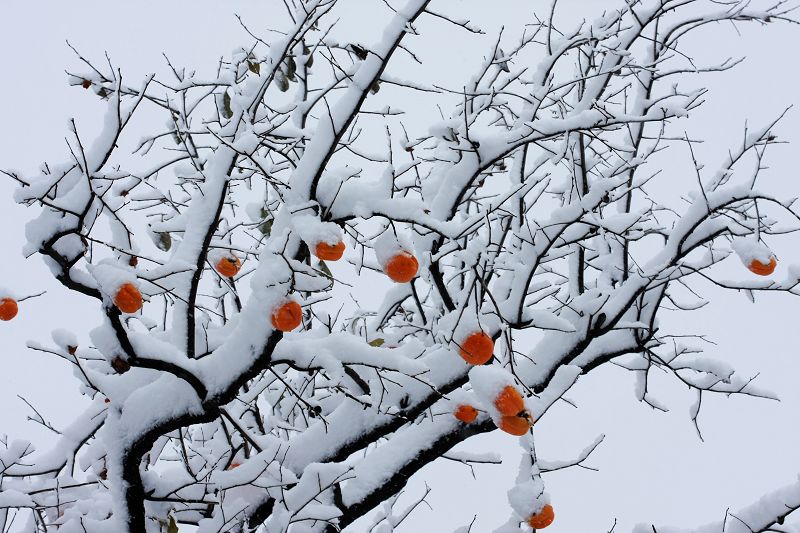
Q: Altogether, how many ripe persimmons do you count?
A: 12